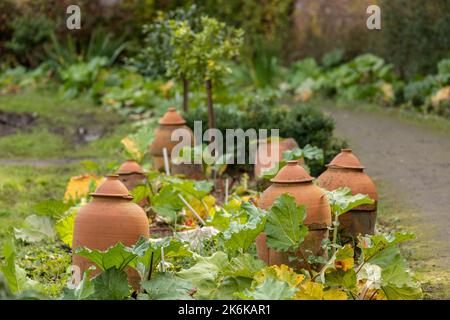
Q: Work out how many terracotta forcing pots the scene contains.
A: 6